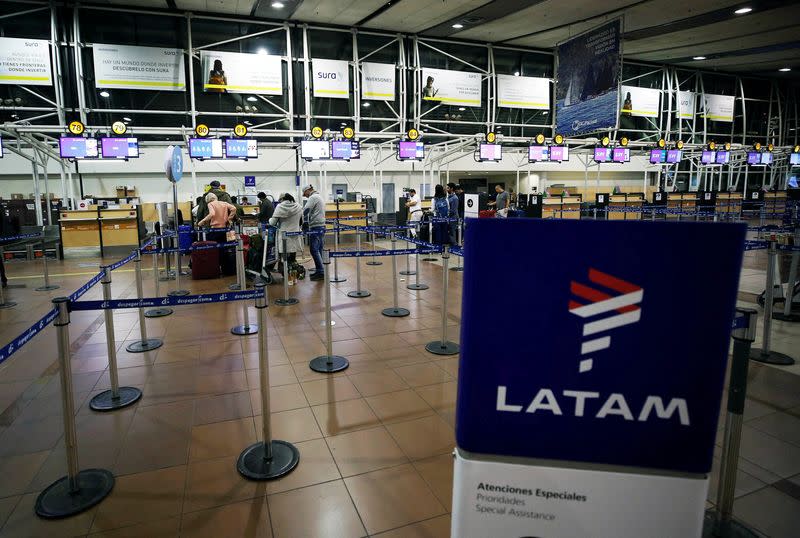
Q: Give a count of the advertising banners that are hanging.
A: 11